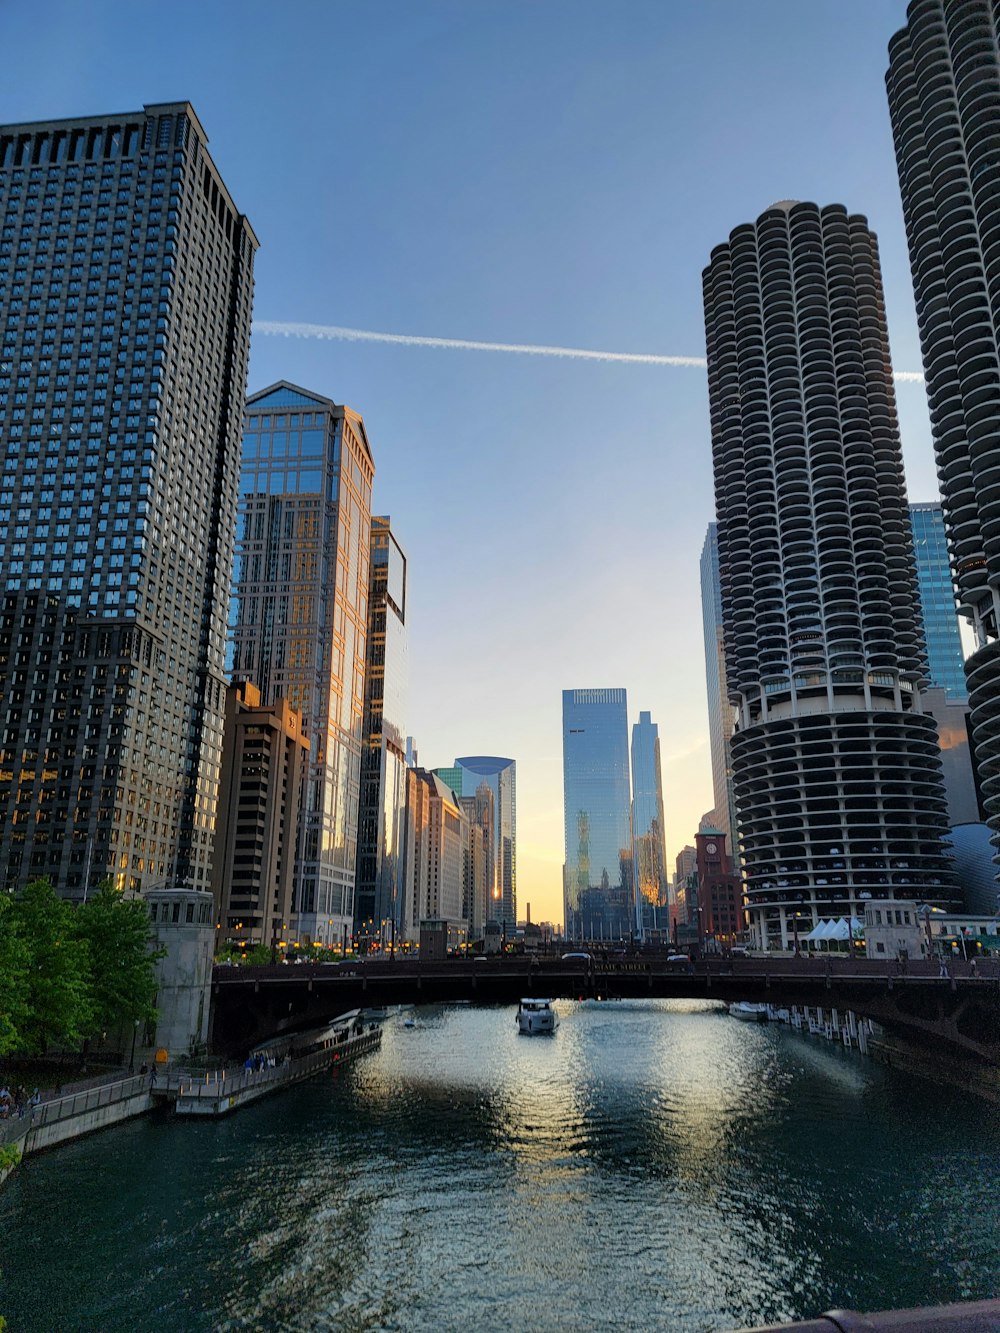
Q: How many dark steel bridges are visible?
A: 1